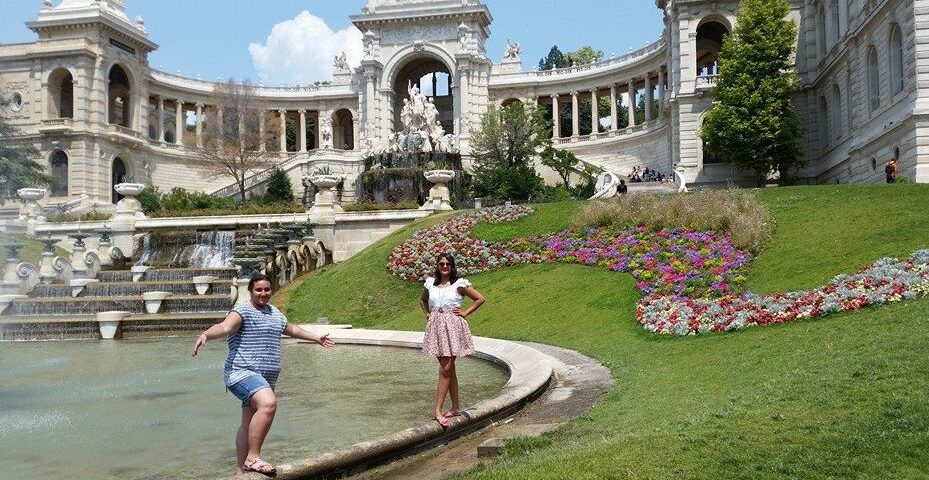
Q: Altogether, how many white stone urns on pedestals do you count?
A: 4